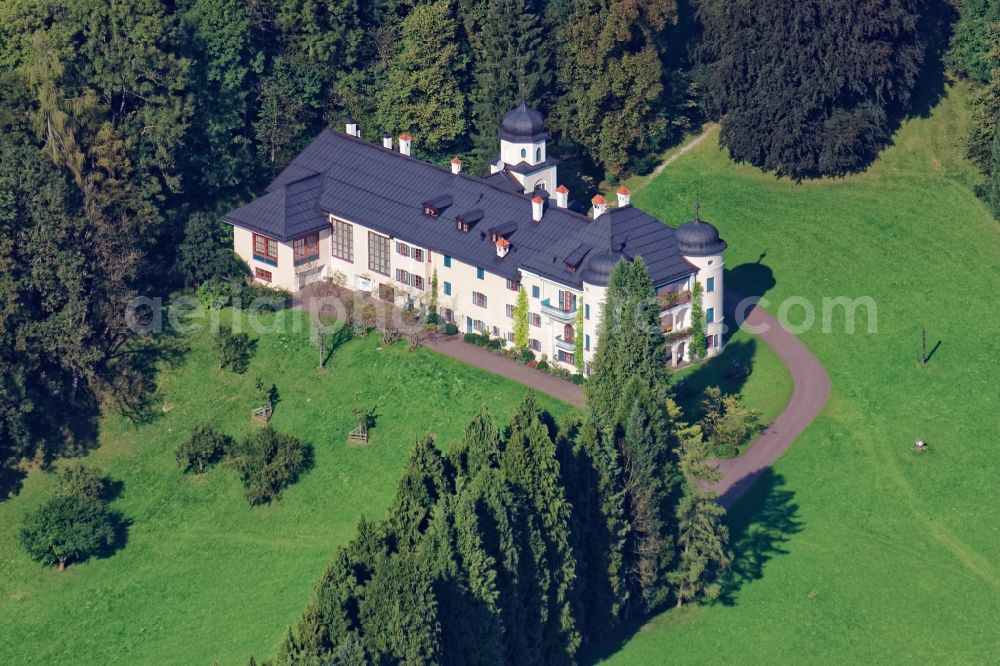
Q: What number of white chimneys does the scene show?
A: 9